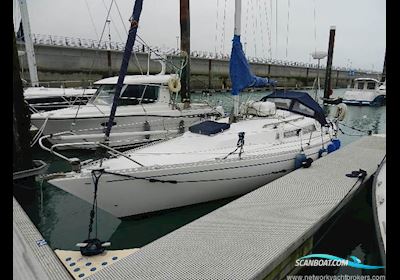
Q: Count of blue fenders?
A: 4